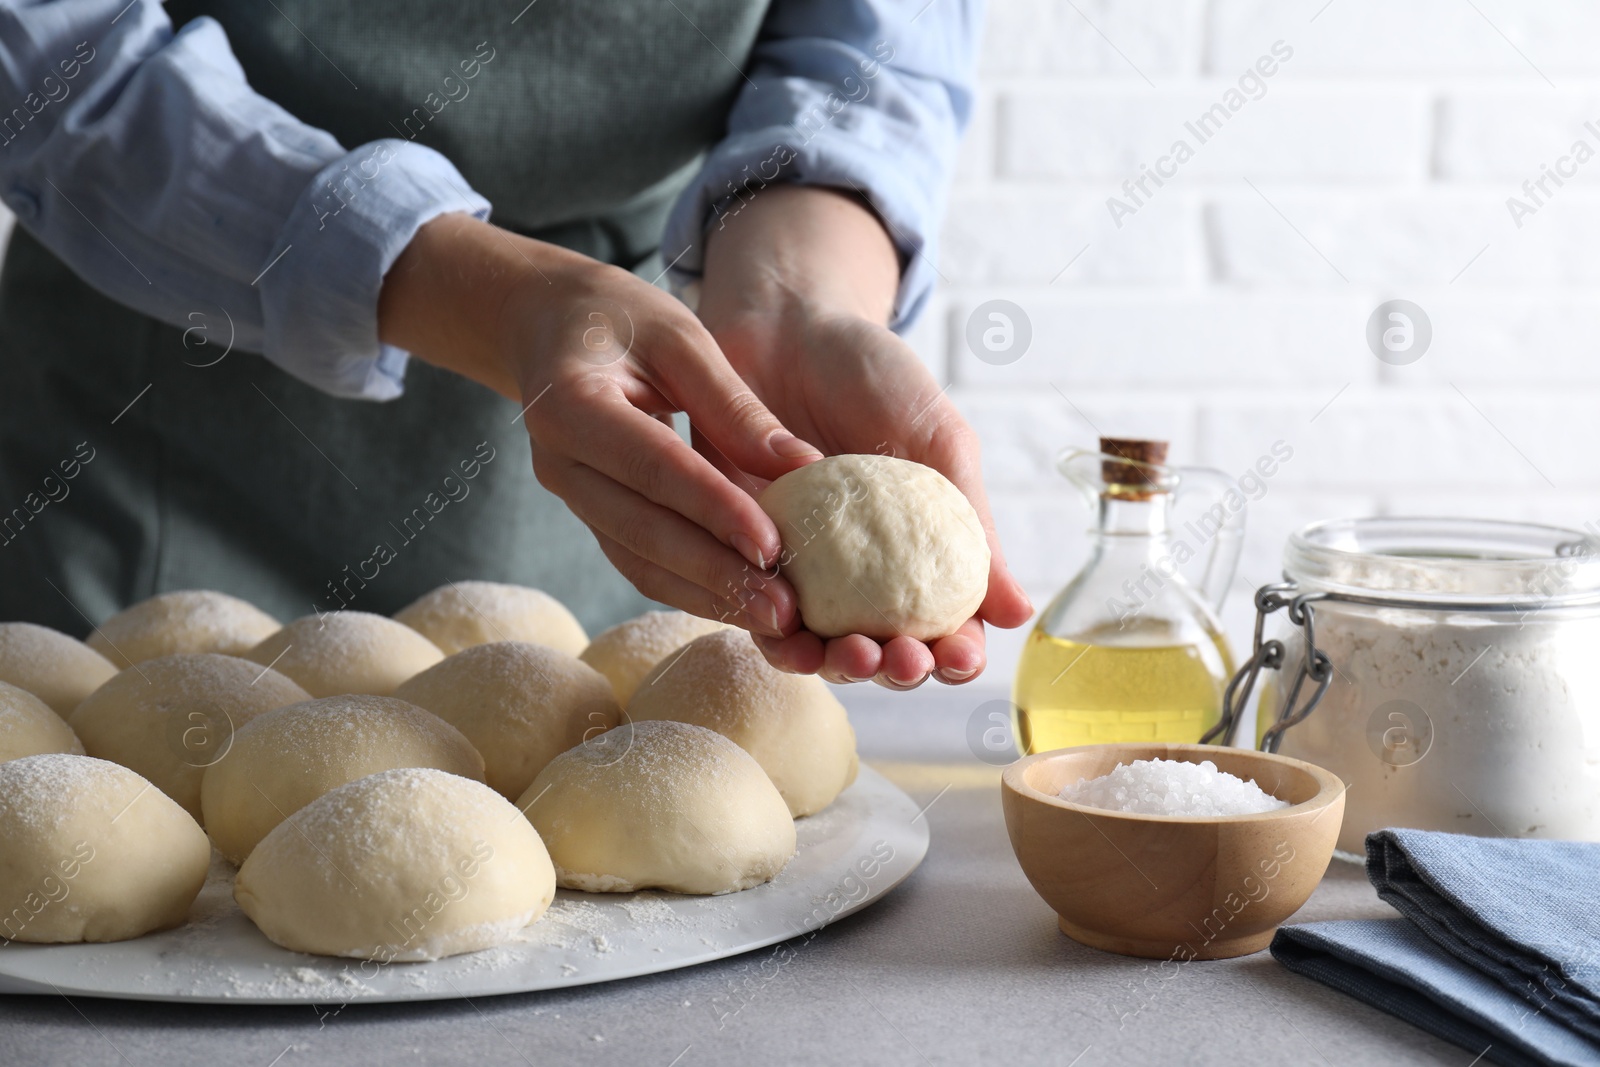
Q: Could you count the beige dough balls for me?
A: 14